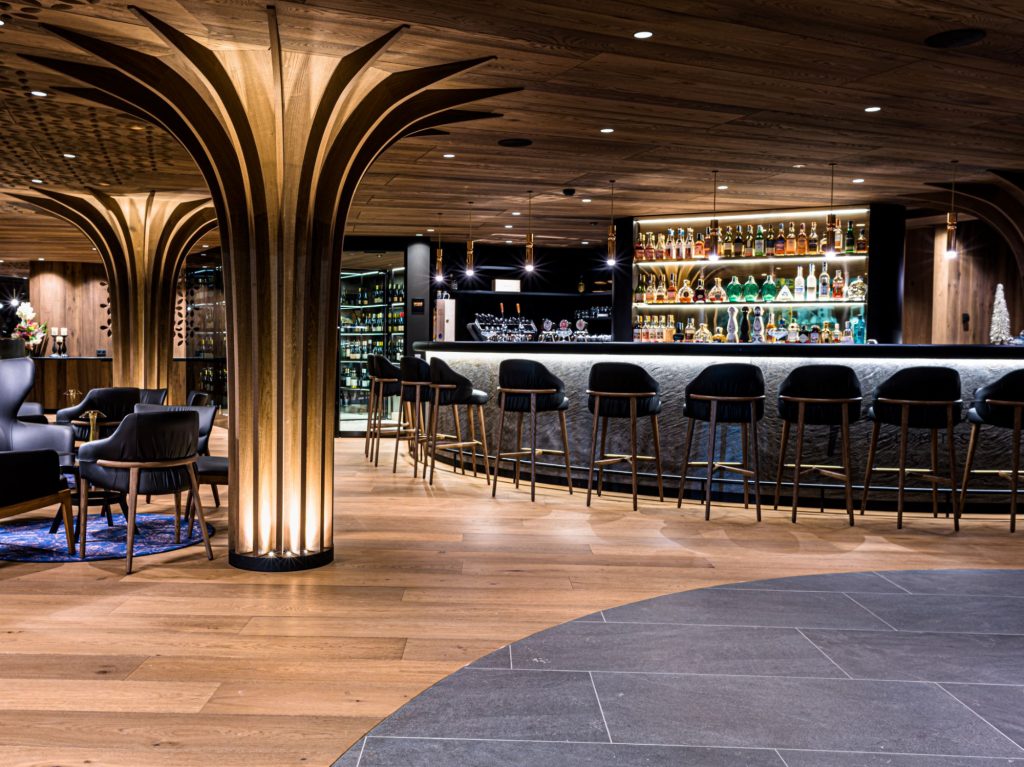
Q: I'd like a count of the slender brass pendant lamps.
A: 7